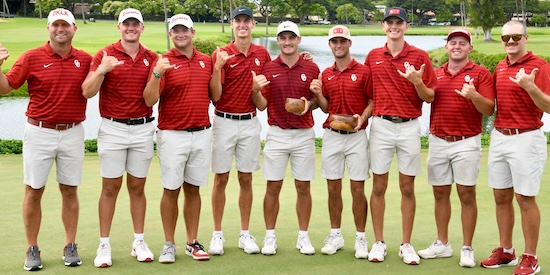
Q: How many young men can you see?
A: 9